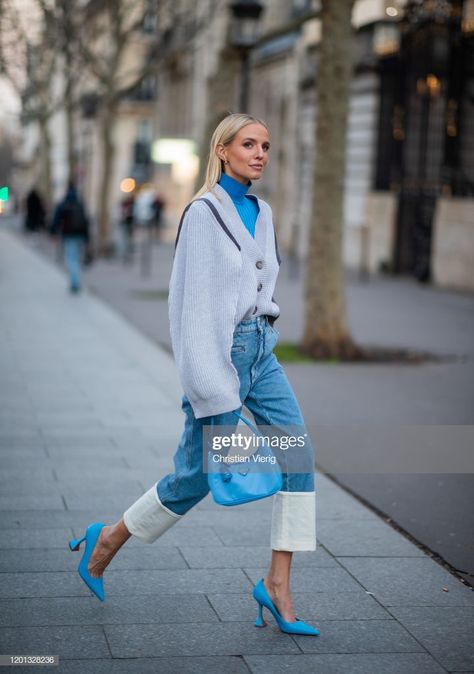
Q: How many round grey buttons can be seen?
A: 3